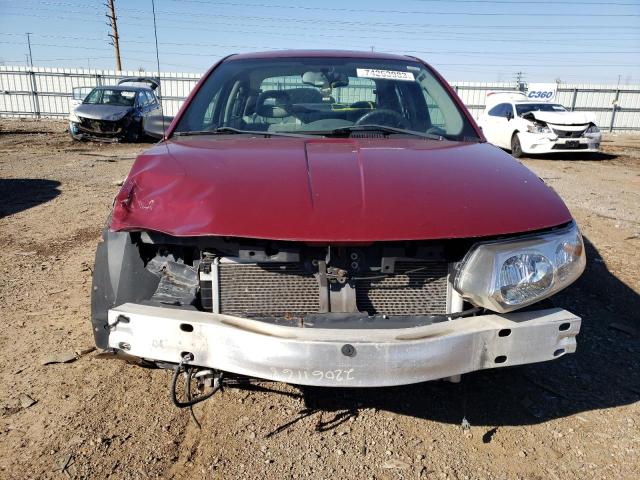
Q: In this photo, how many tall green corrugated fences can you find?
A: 0